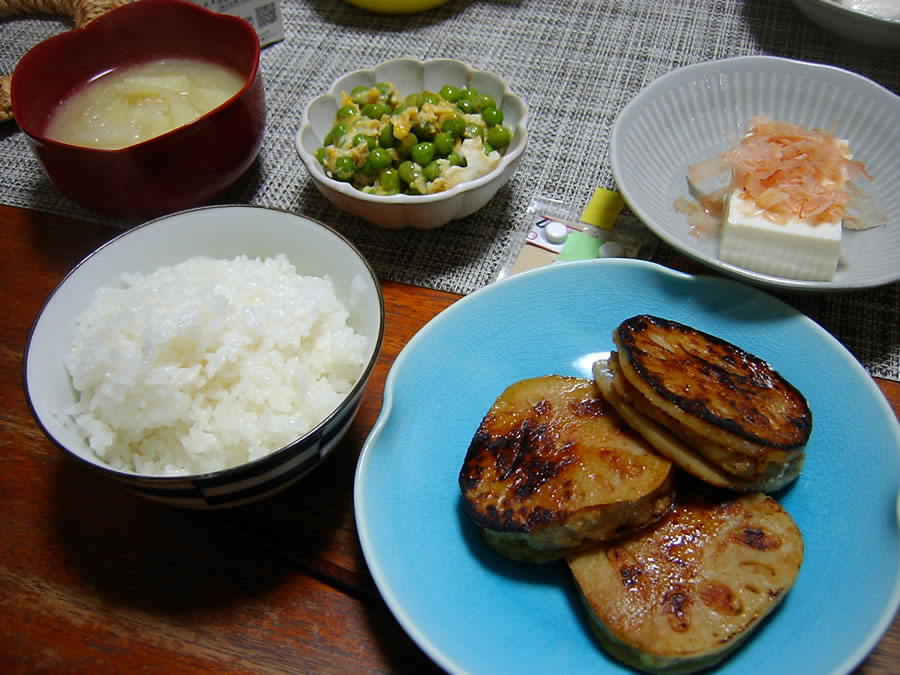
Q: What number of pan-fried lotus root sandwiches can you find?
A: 3